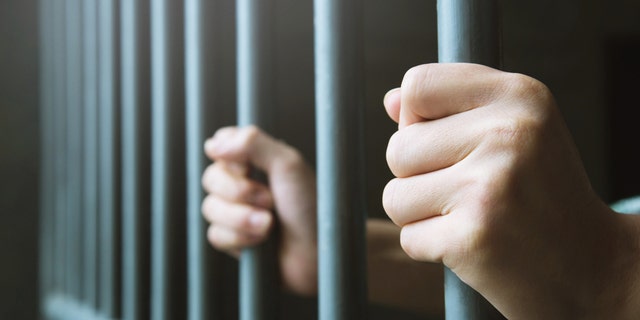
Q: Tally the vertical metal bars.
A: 11